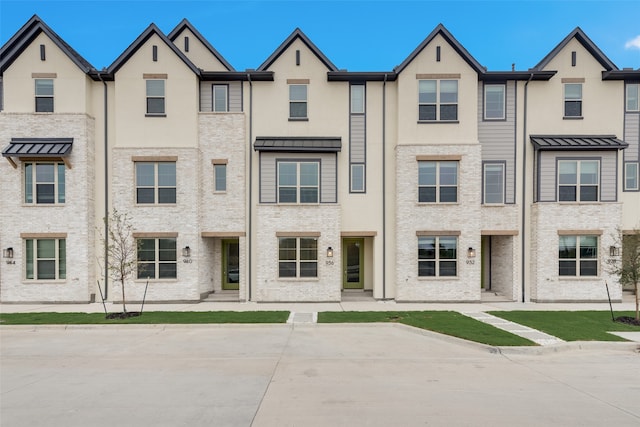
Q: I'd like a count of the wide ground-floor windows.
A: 5